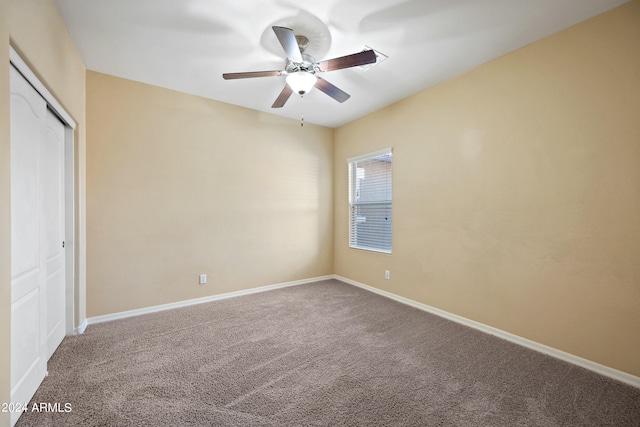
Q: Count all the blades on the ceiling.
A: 5